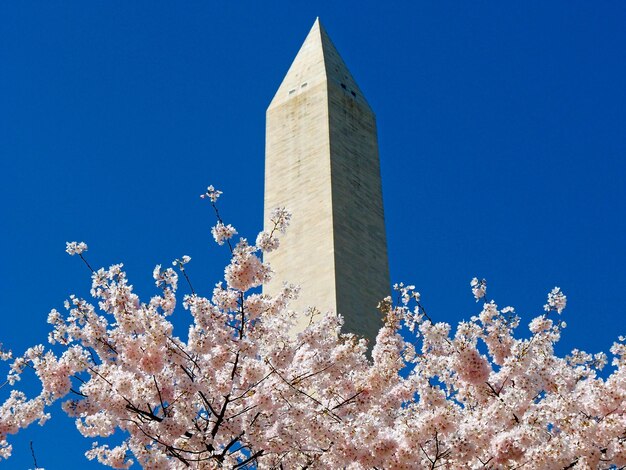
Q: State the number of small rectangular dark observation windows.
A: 4